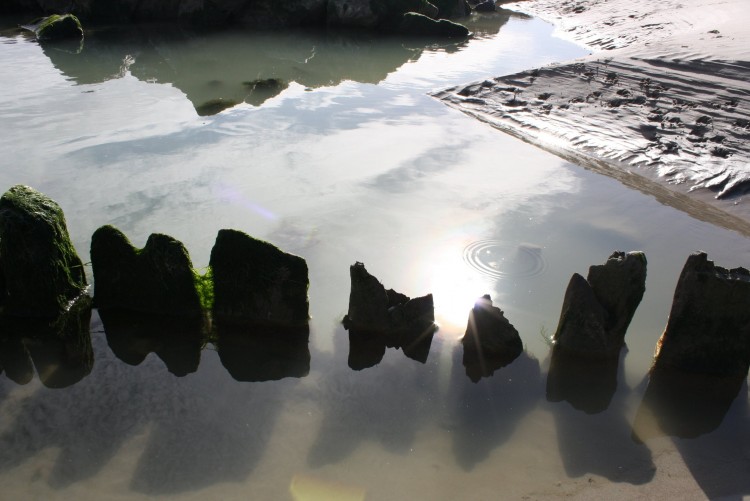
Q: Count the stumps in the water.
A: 7